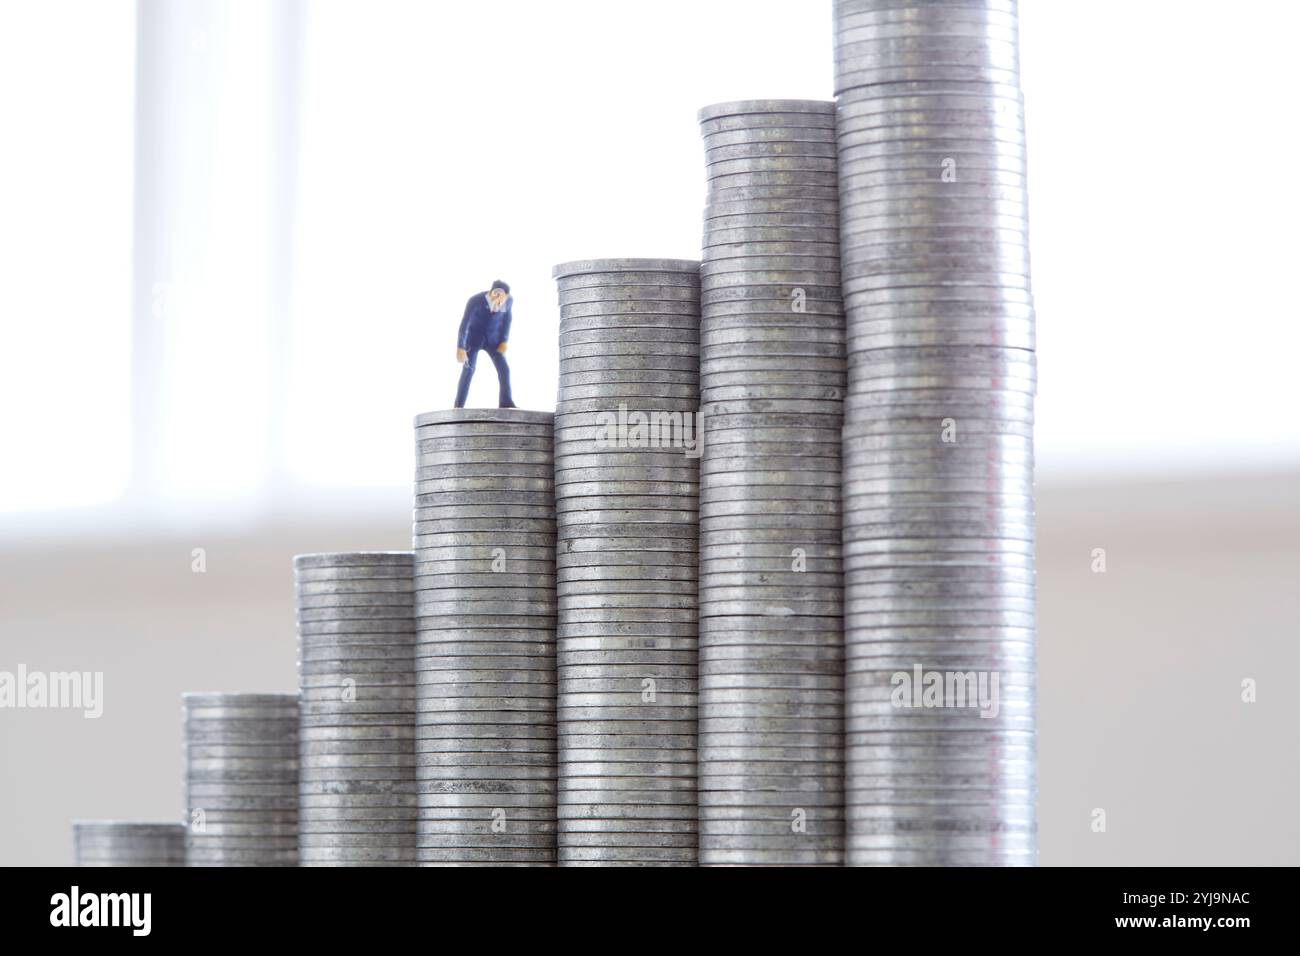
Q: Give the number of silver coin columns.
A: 7